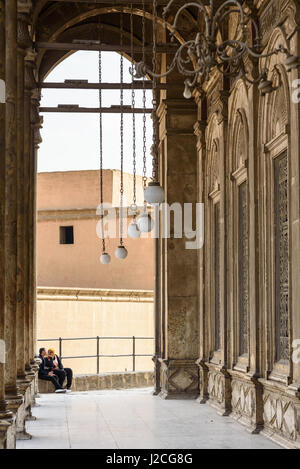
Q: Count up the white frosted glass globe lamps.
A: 5